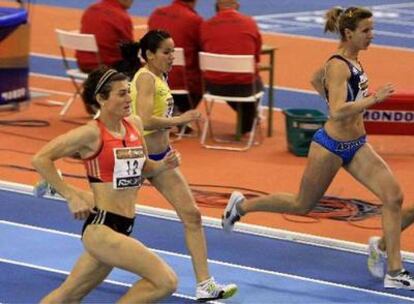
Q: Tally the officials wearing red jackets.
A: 3